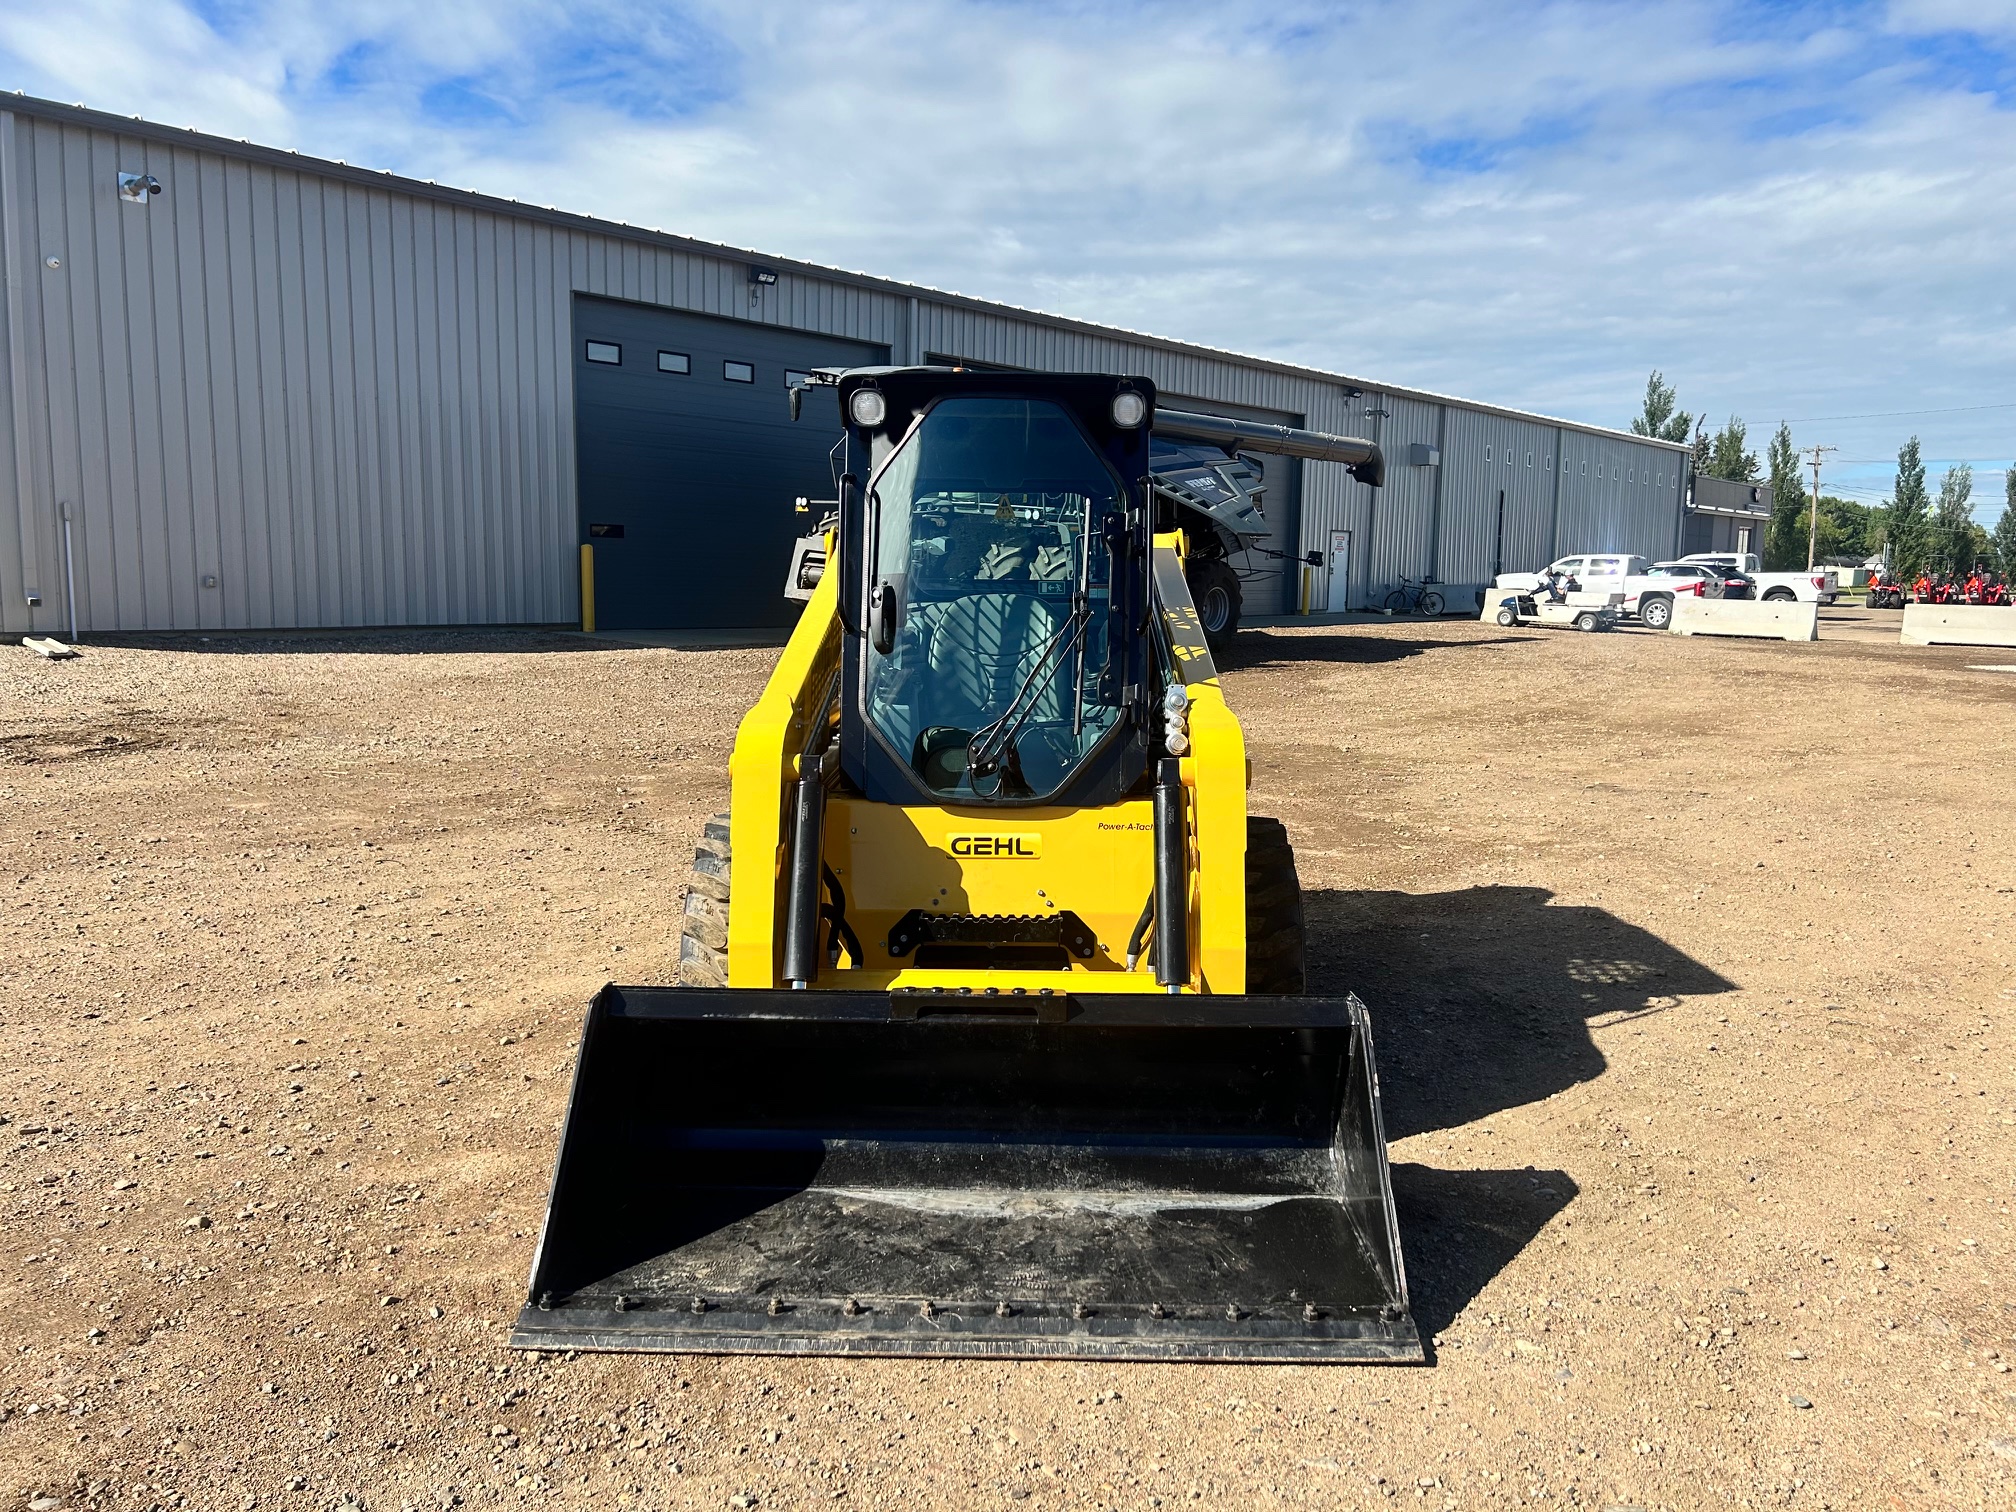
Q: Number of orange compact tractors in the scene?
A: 3